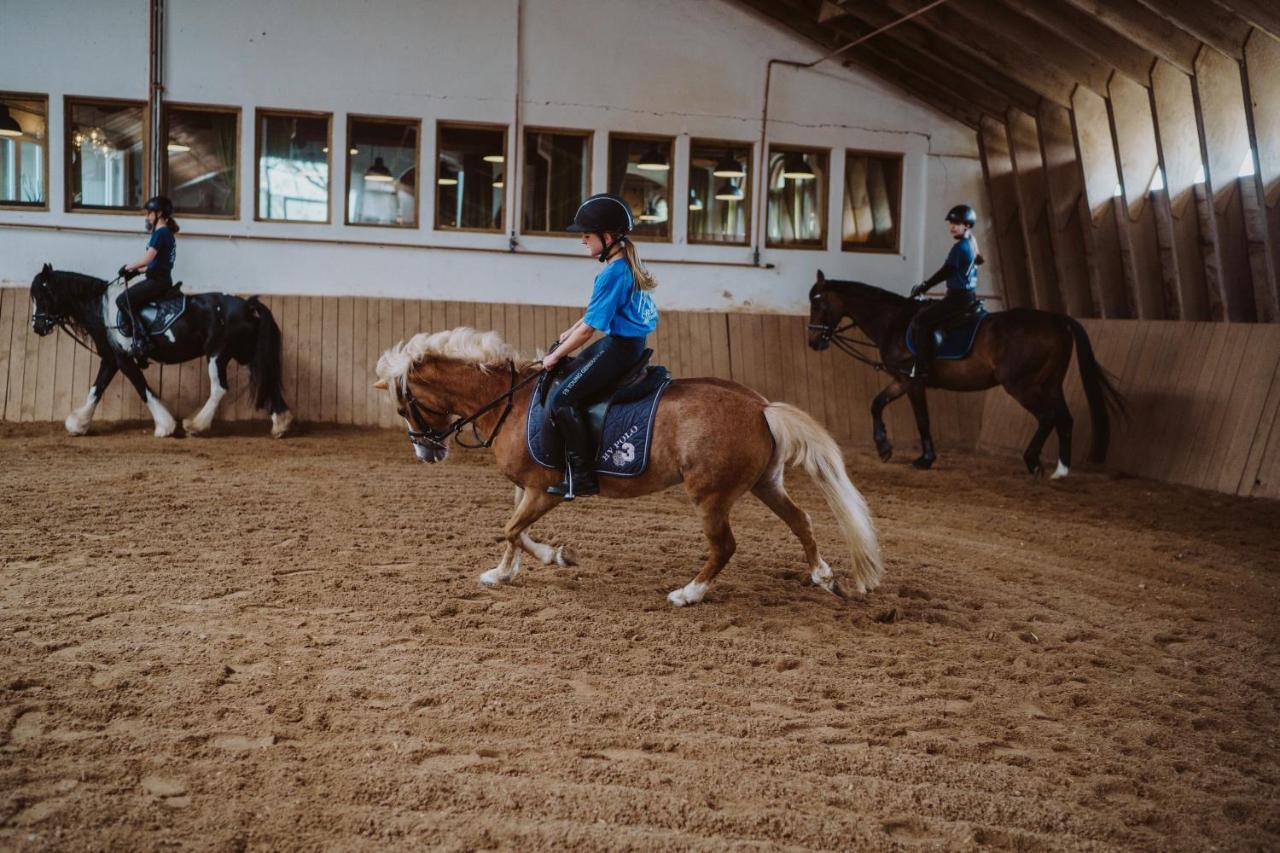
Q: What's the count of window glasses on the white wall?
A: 11